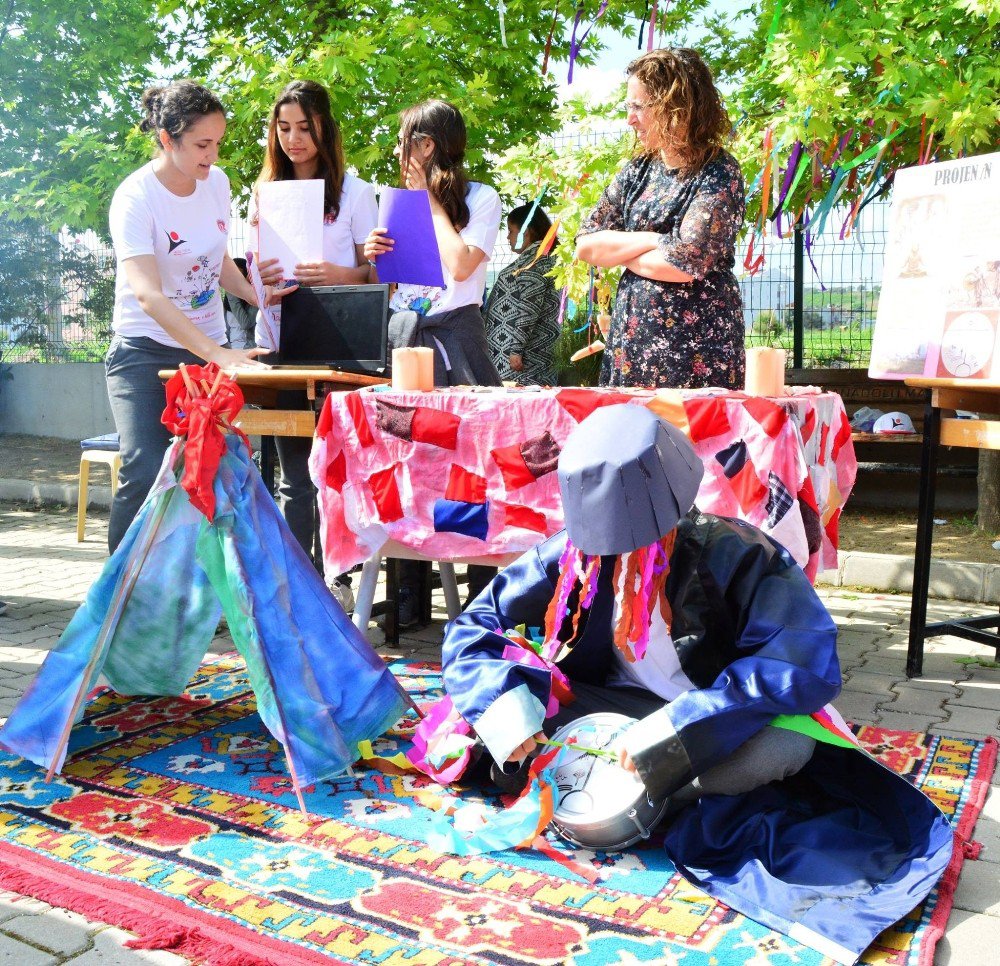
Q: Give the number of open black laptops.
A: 1